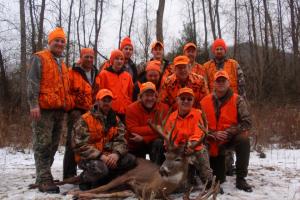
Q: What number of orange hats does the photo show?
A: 13